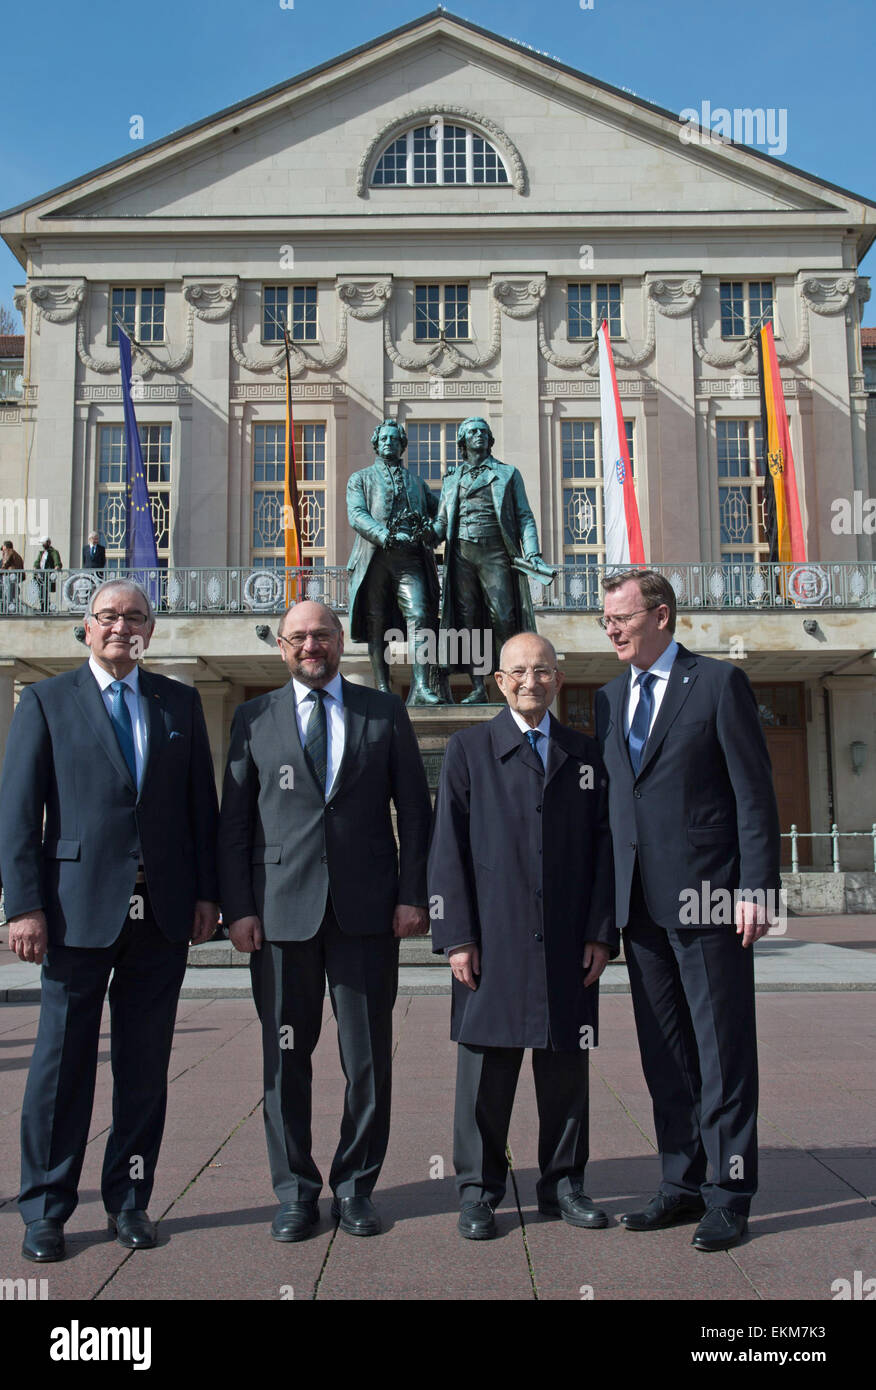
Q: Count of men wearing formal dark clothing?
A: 4